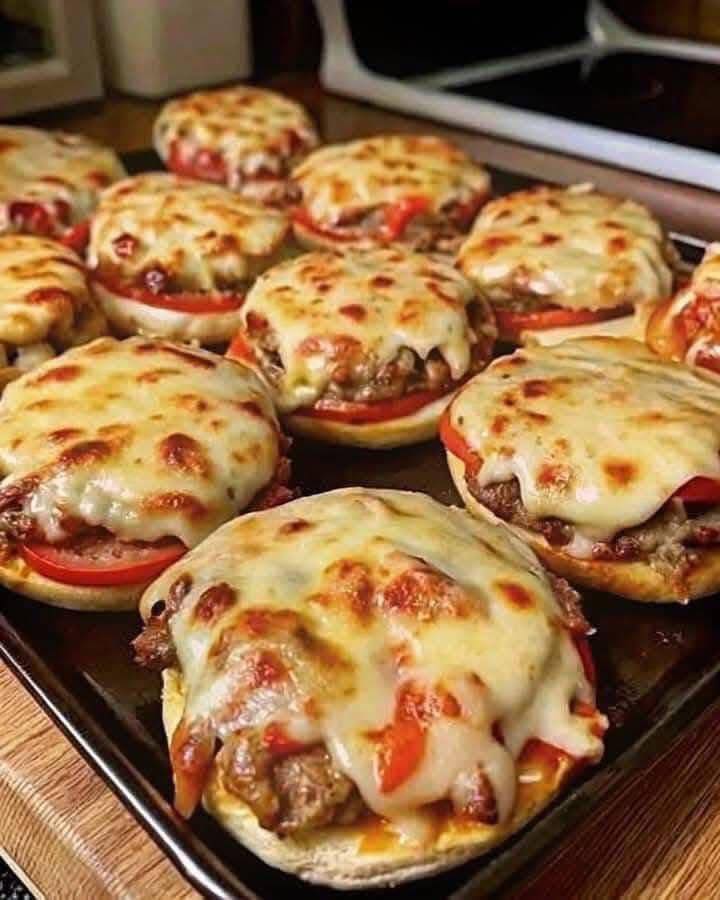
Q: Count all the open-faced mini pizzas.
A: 11